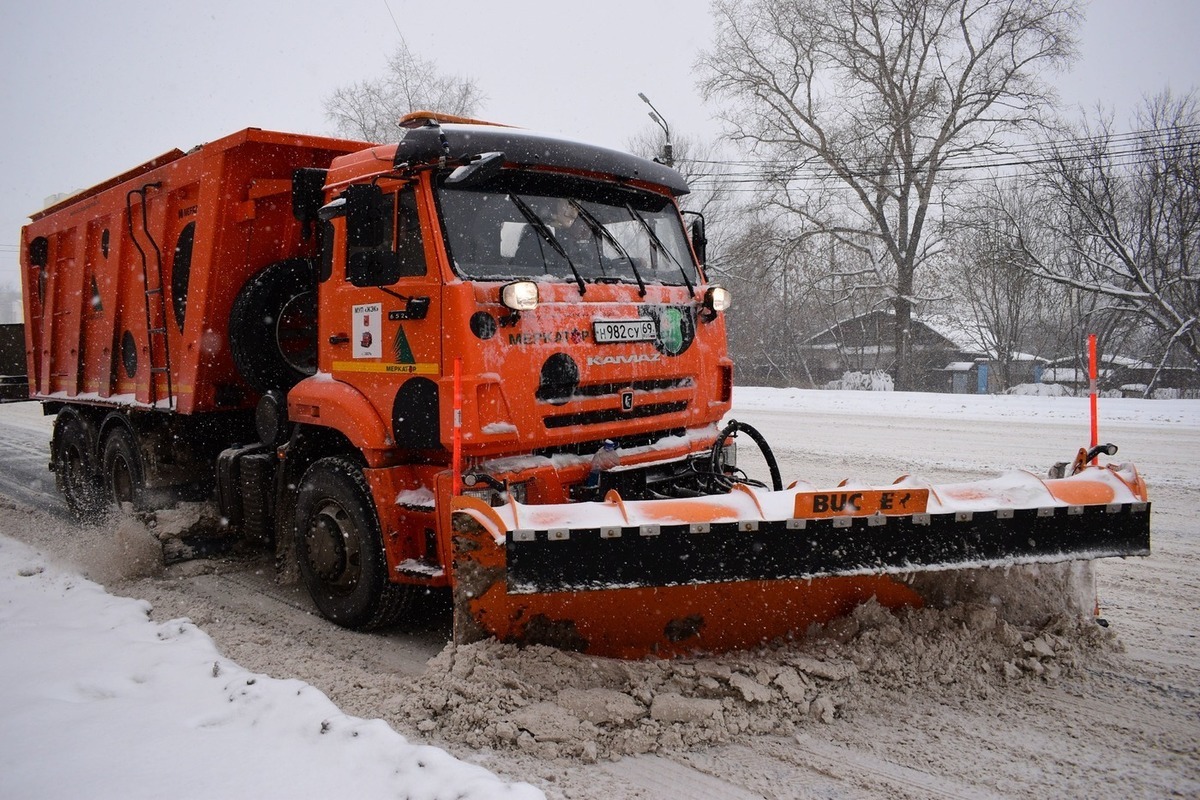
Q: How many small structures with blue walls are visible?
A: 1